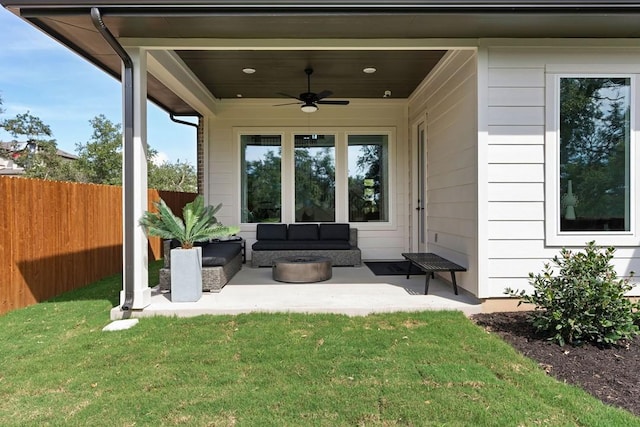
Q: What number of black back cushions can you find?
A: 3